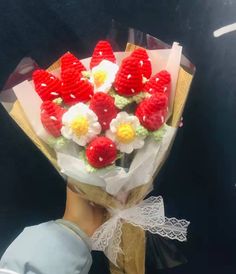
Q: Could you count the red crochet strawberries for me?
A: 11